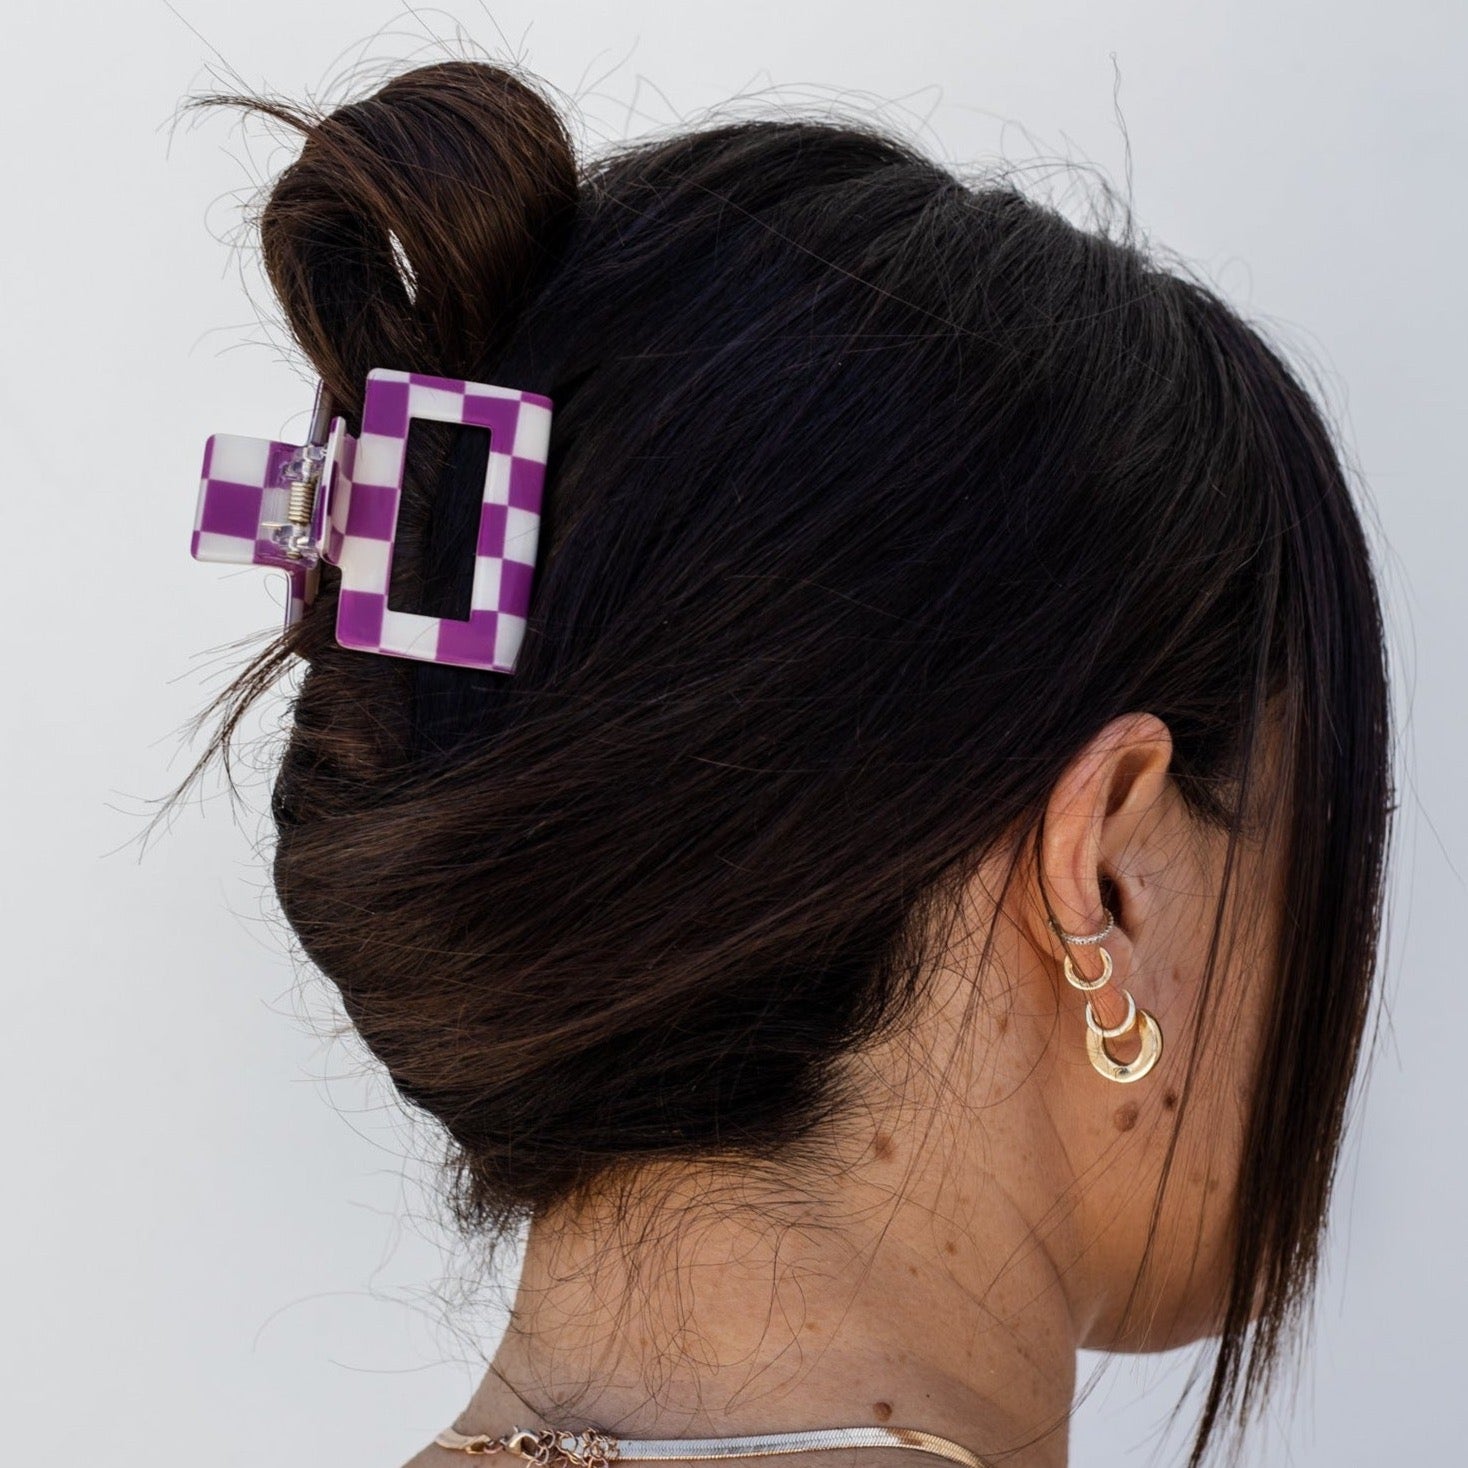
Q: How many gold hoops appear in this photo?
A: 3